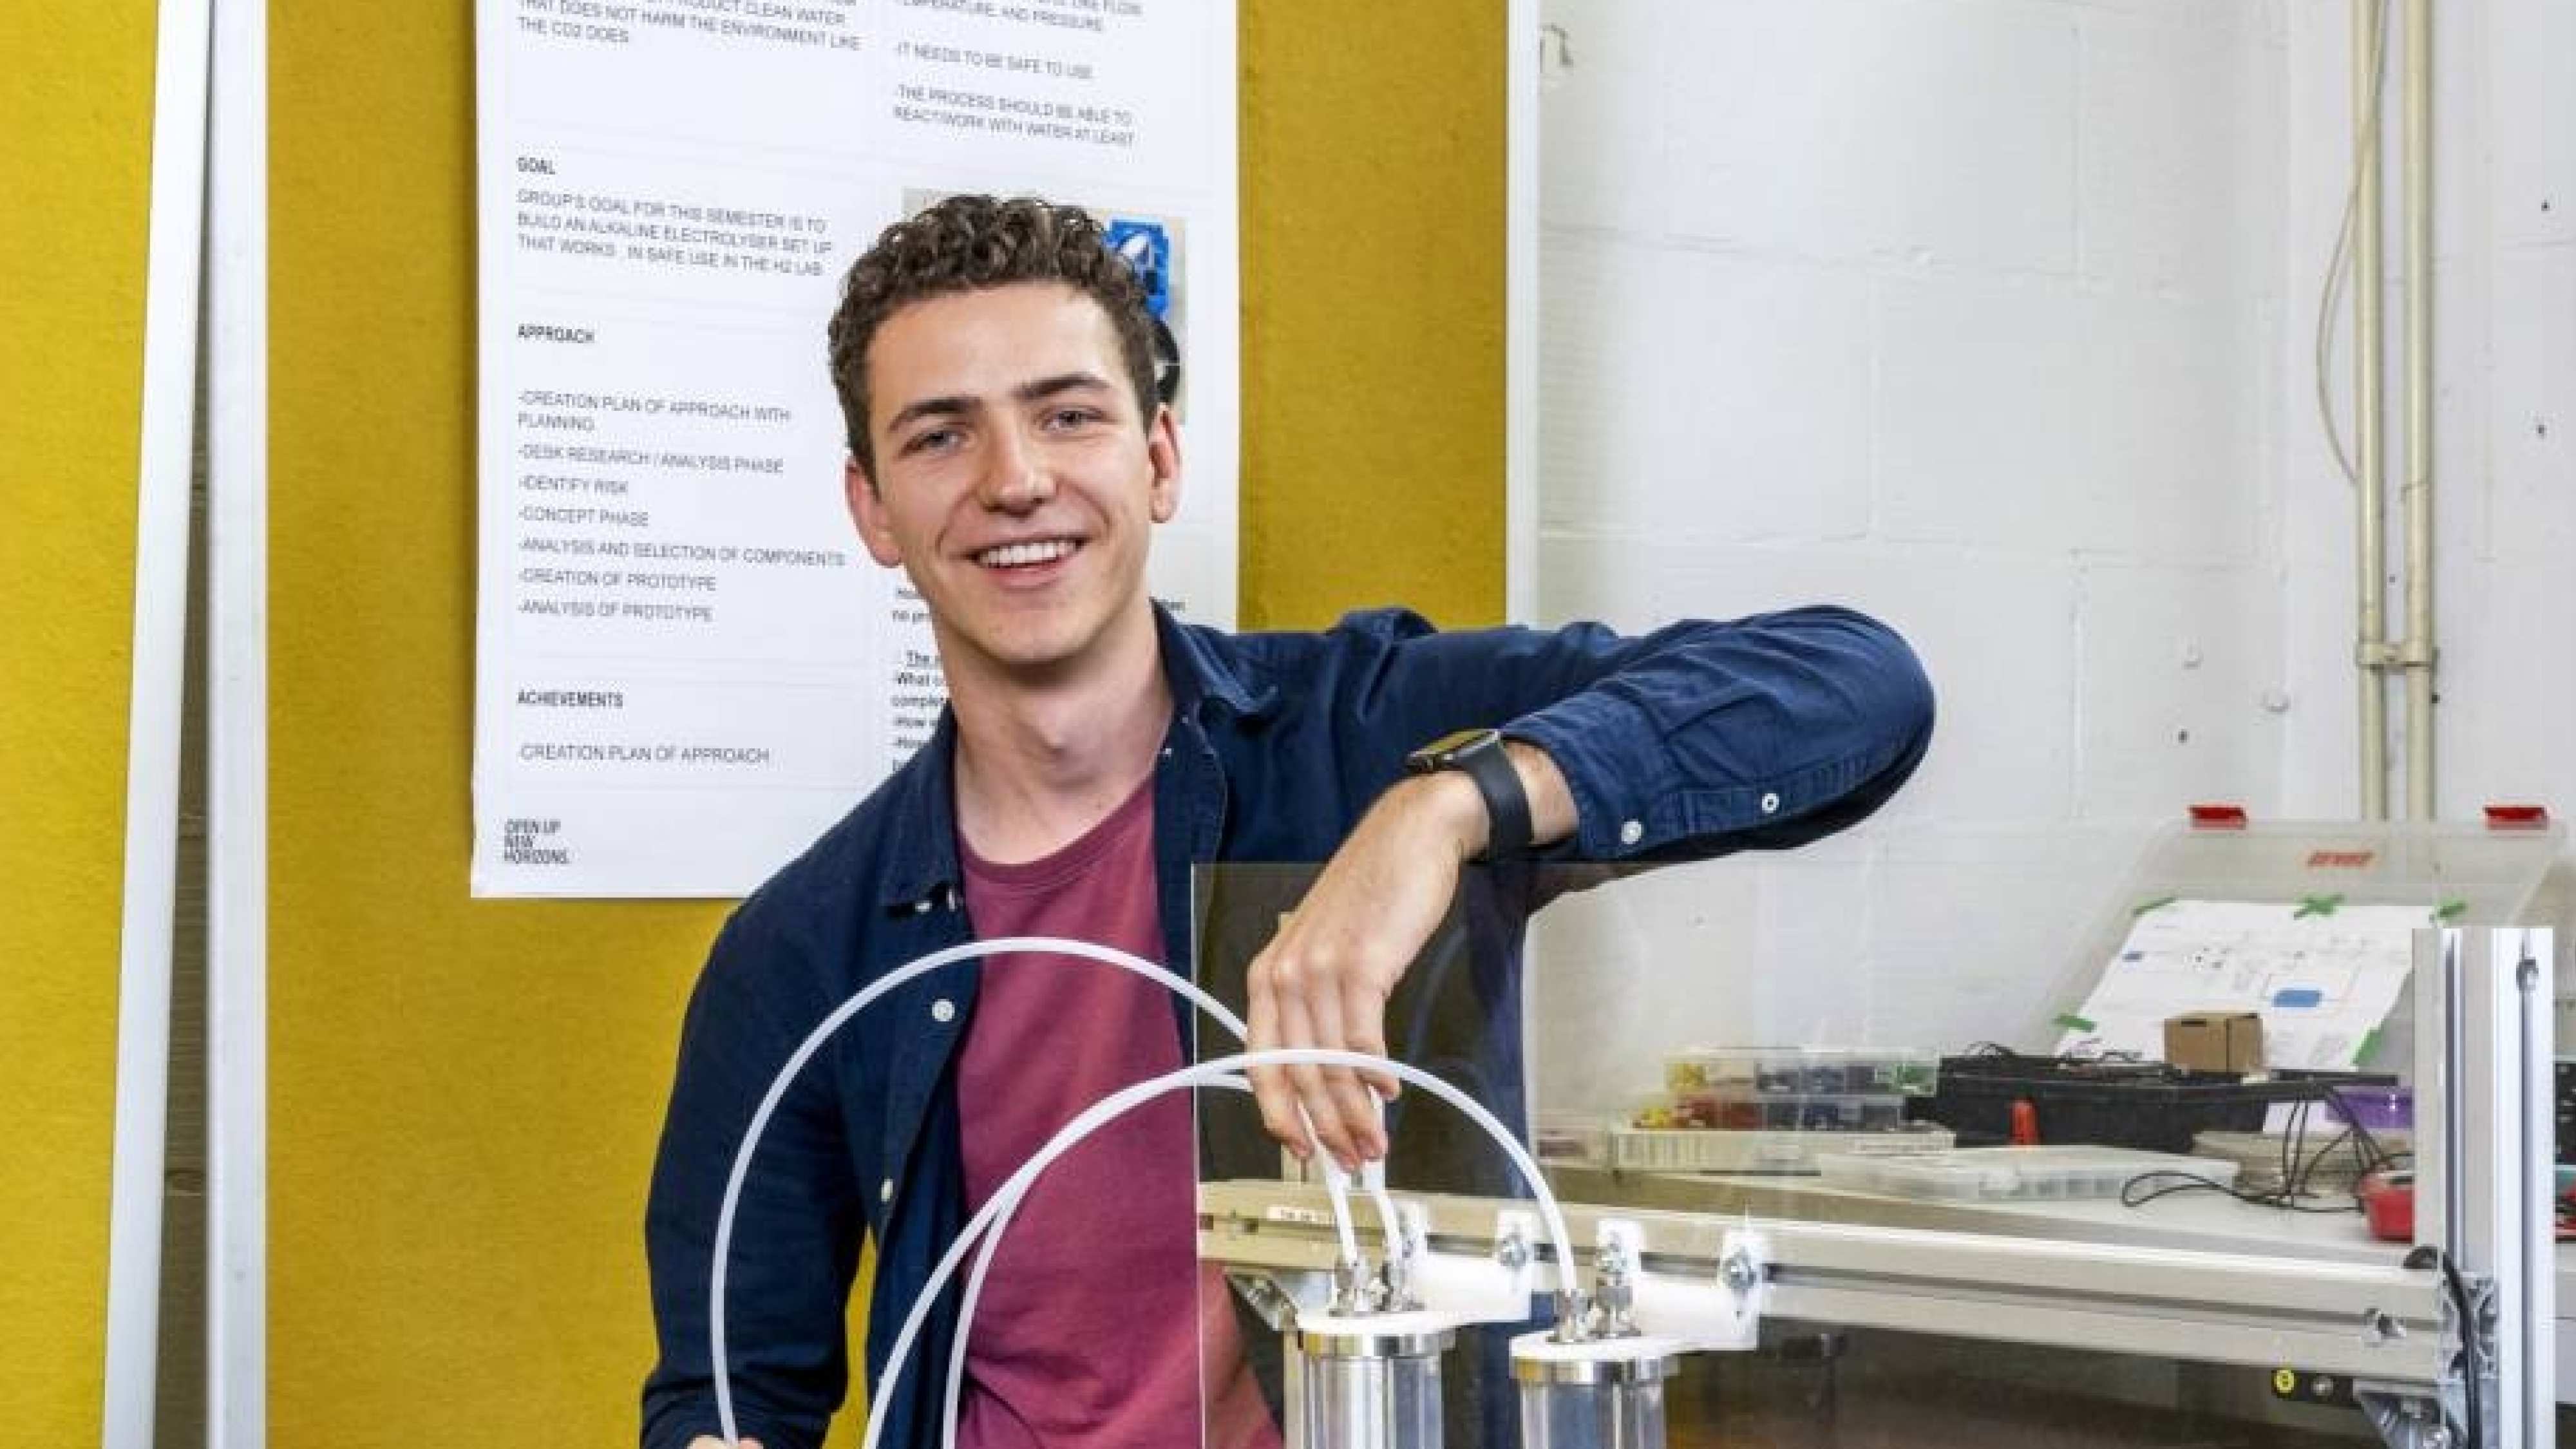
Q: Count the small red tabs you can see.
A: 2